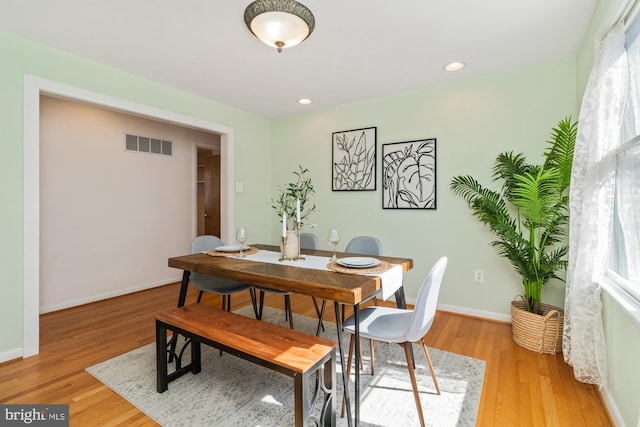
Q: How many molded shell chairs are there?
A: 4